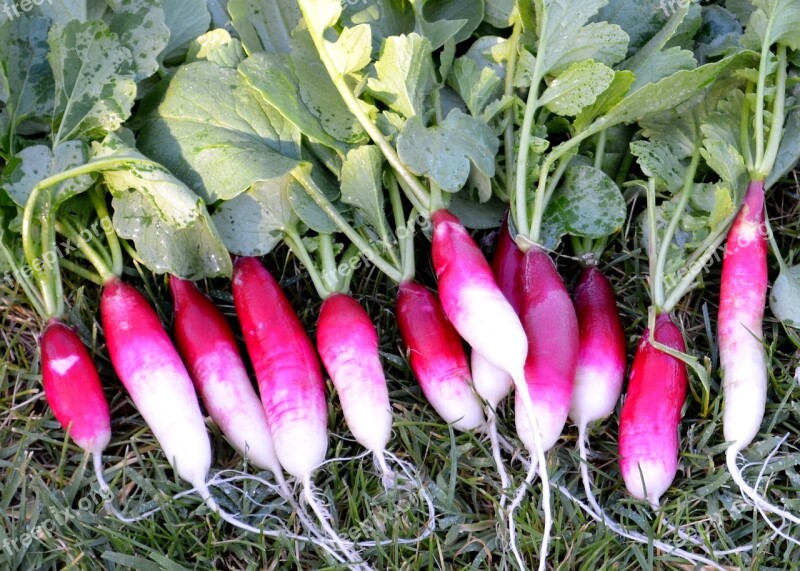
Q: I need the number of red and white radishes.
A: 12